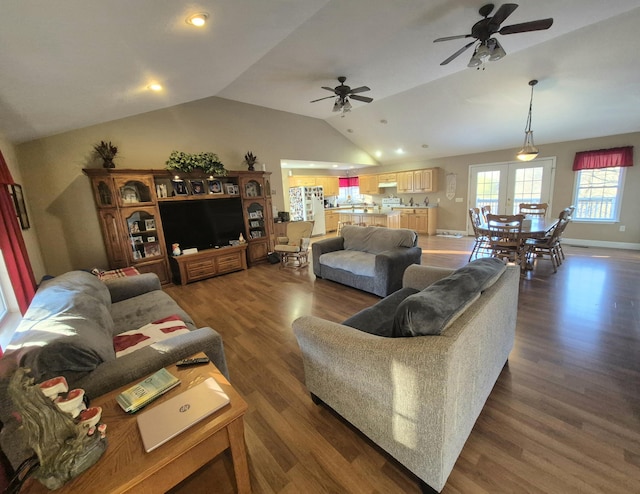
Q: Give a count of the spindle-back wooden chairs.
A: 6